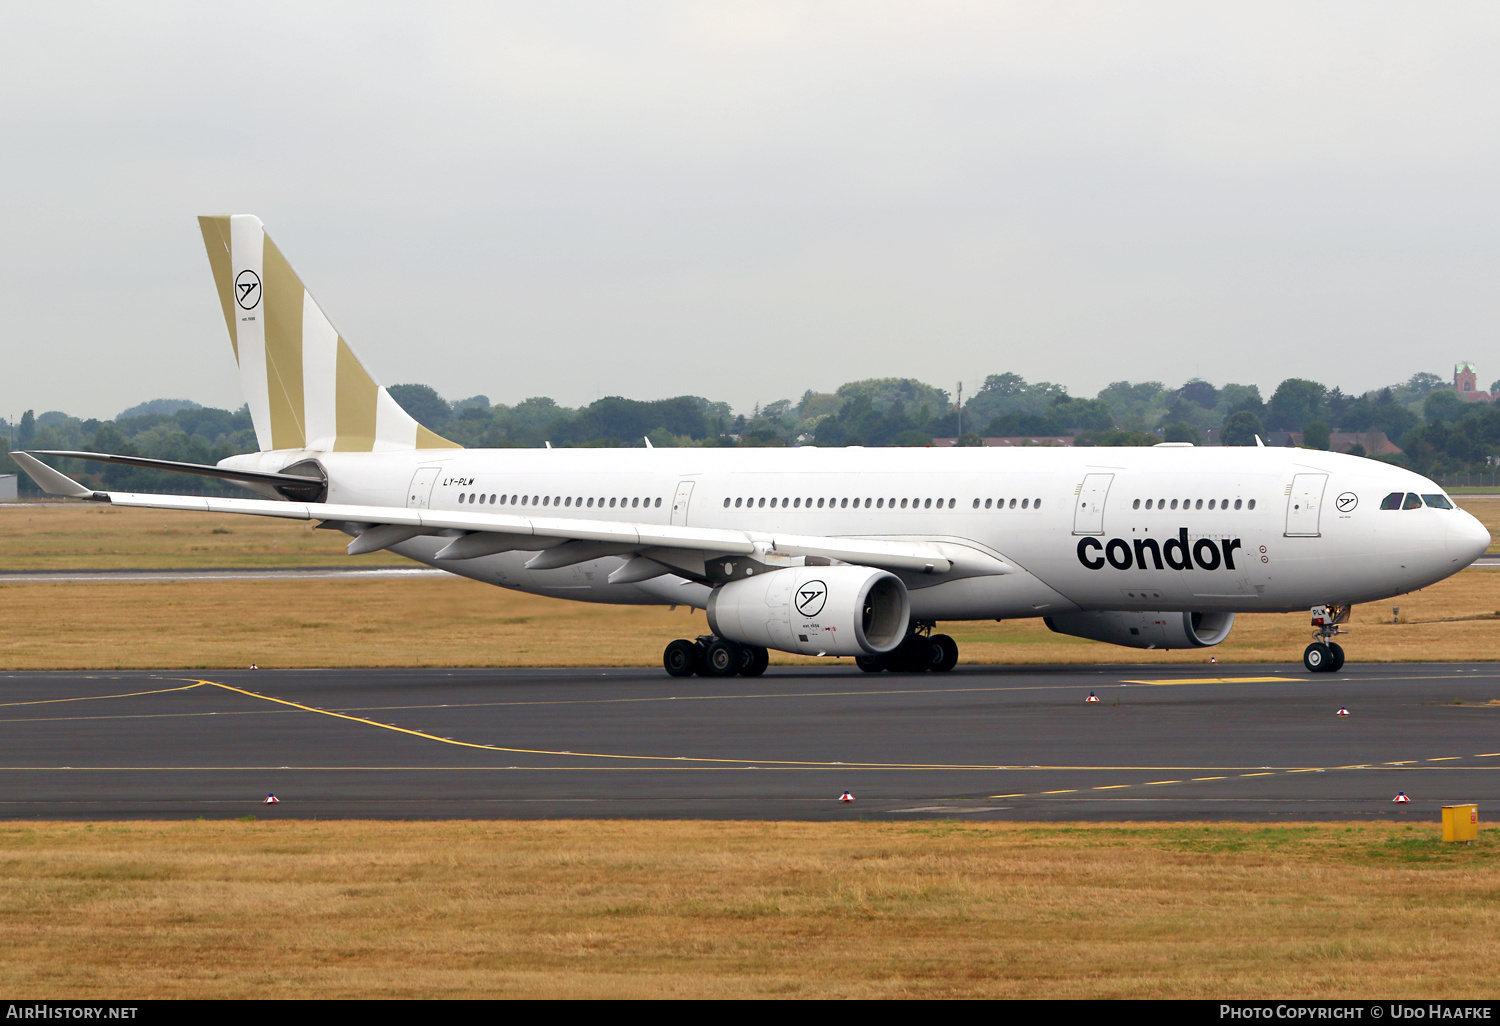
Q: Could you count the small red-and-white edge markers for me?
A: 7